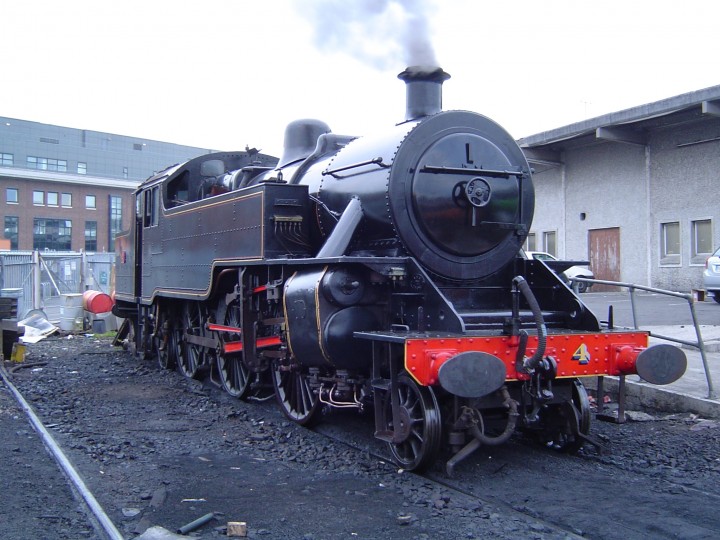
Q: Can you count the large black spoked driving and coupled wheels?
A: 3